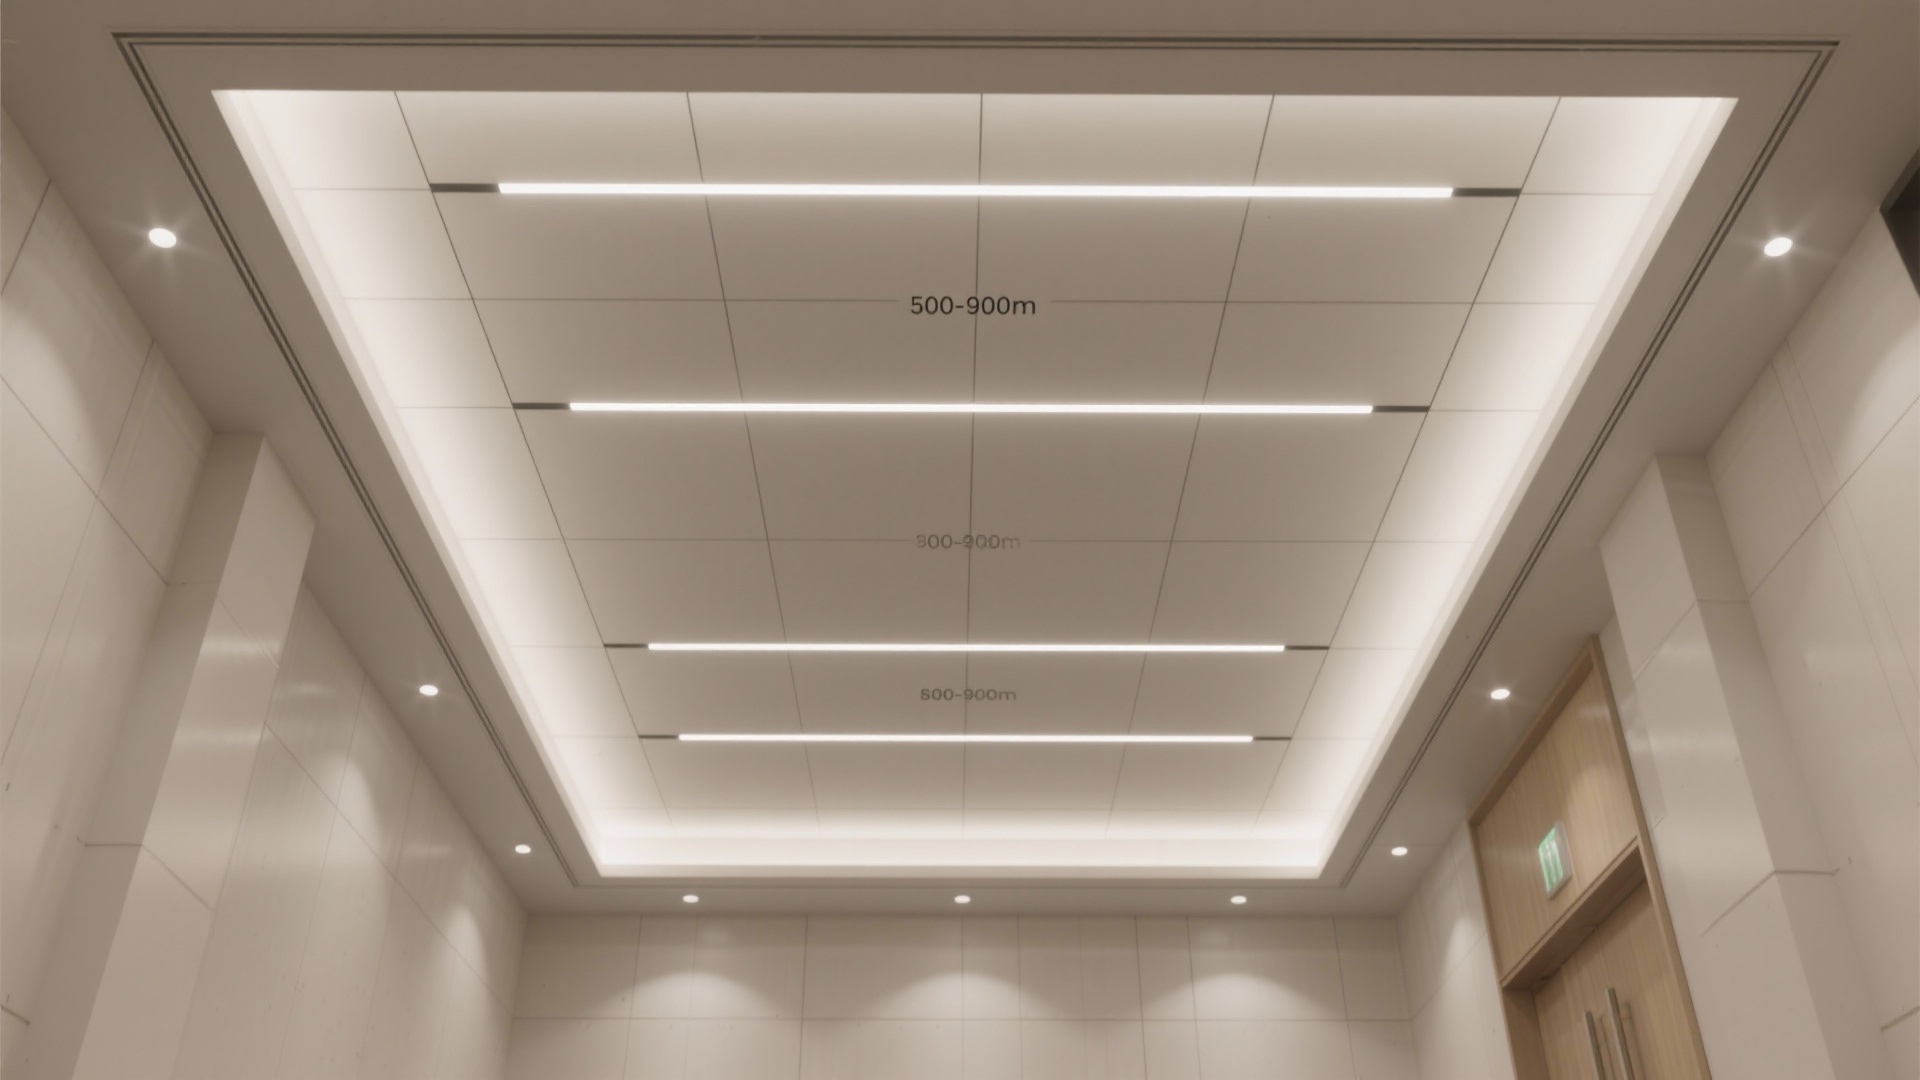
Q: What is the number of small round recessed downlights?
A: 9